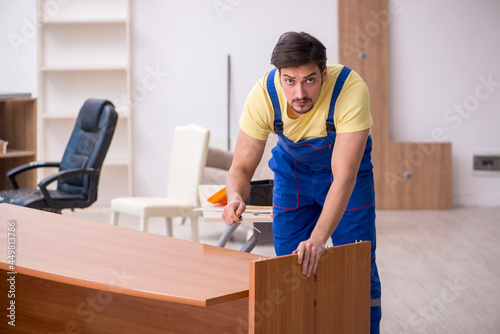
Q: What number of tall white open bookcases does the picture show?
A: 1